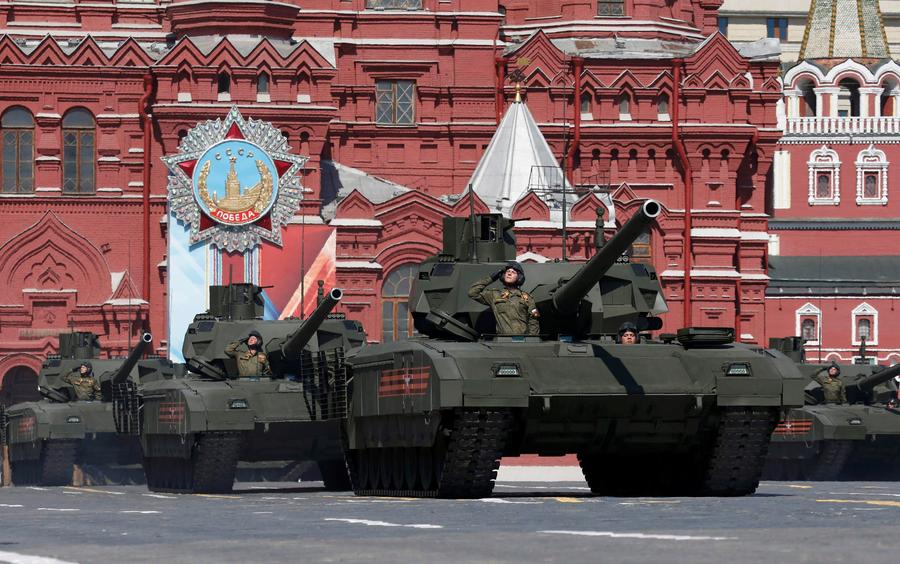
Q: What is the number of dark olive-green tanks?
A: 4